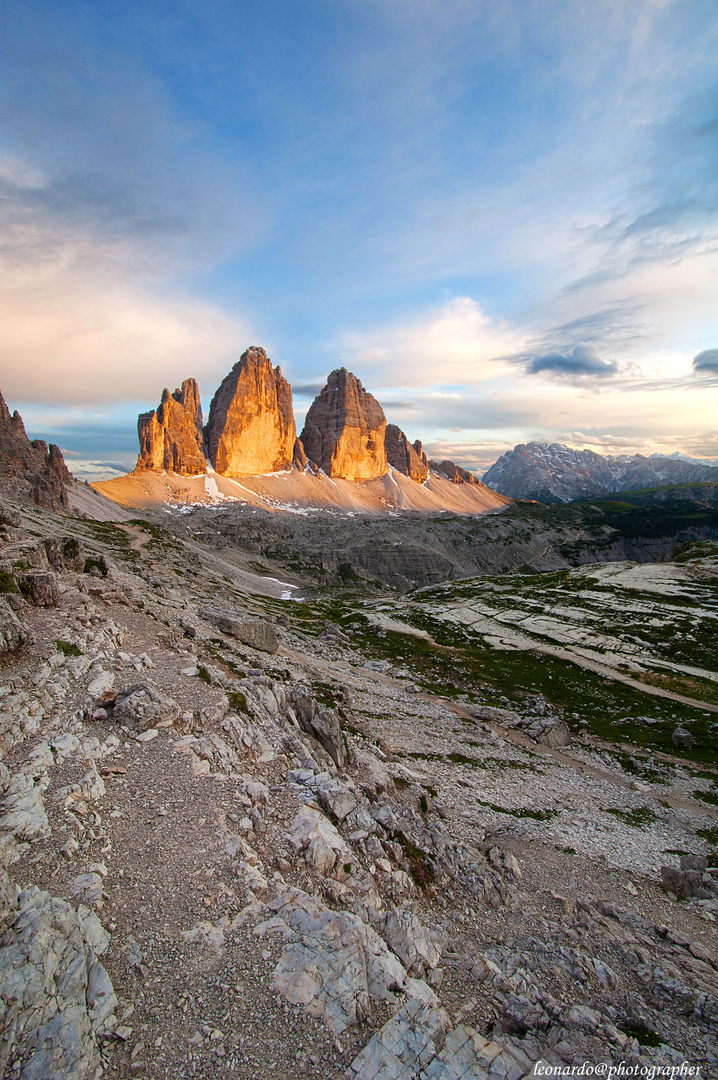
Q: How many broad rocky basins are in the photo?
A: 1